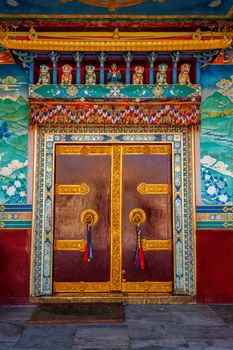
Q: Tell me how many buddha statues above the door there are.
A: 7